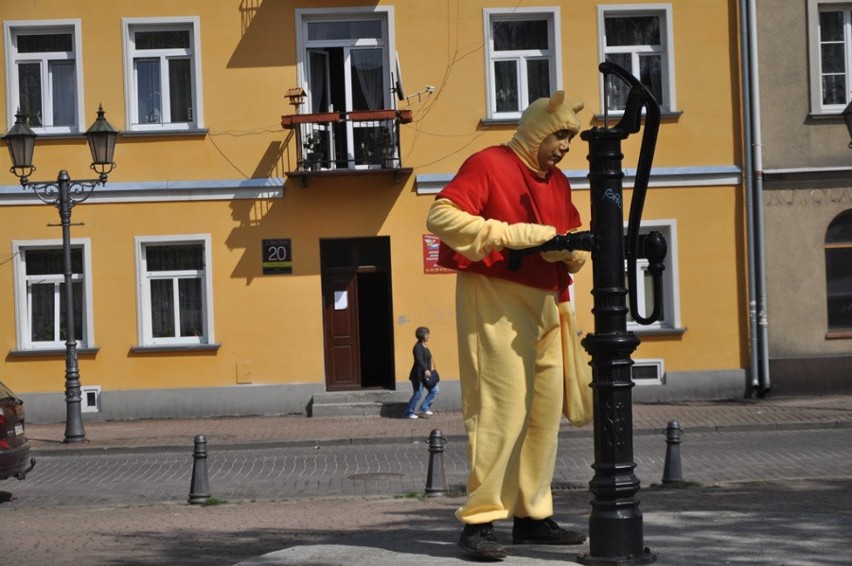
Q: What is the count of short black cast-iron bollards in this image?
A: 3